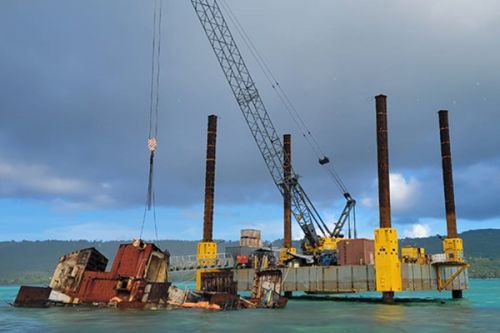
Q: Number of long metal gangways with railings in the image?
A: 1